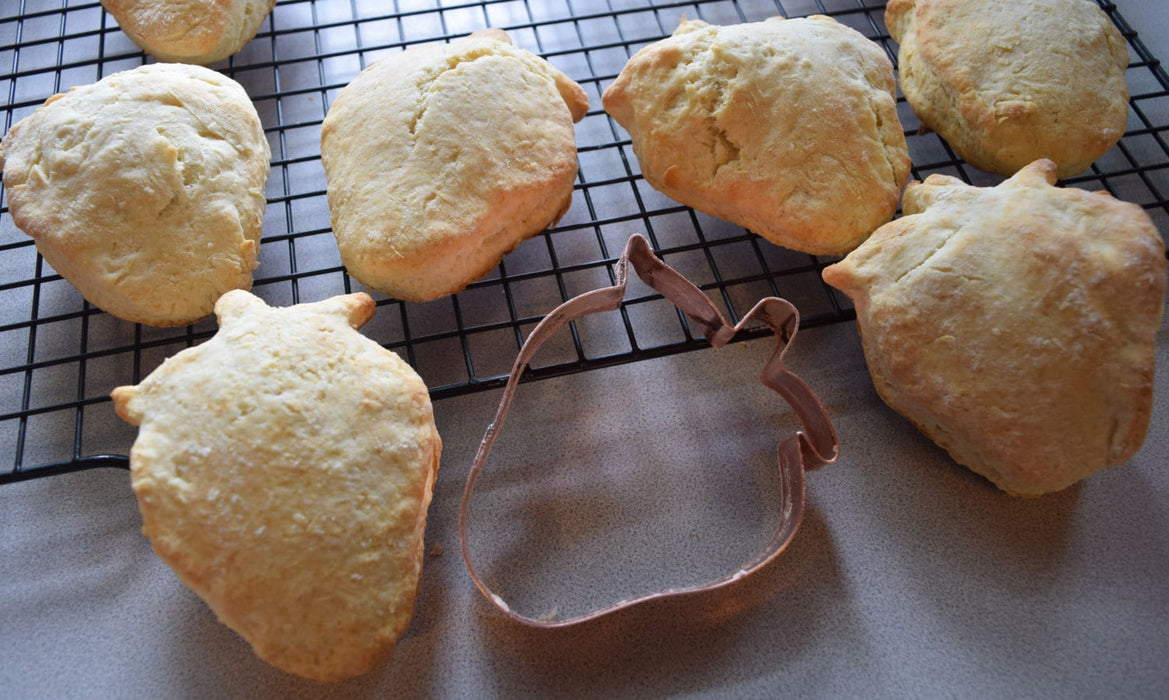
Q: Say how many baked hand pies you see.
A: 7